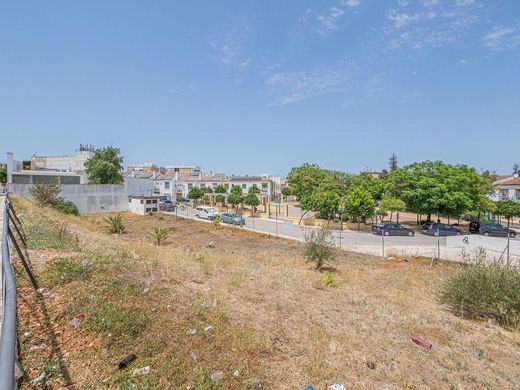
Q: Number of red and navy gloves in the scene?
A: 0